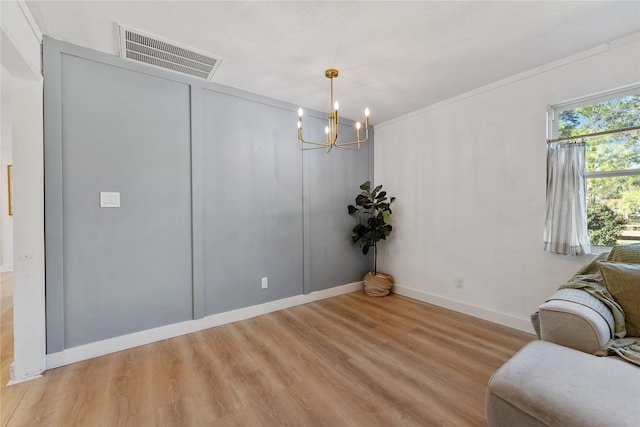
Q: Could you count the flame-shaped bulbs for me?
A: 6